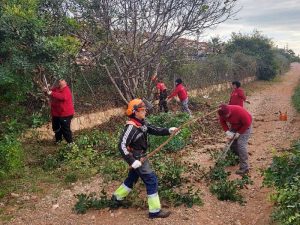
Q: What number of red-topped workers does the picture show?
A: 5